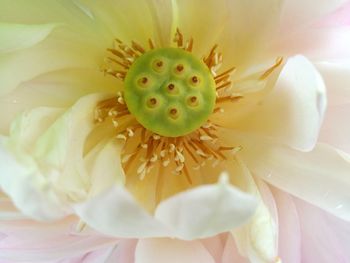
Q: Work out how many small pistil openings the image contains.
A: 8